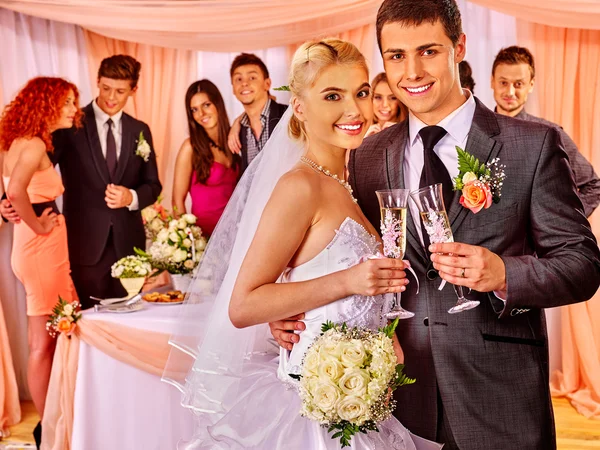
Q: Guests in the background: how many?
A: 7